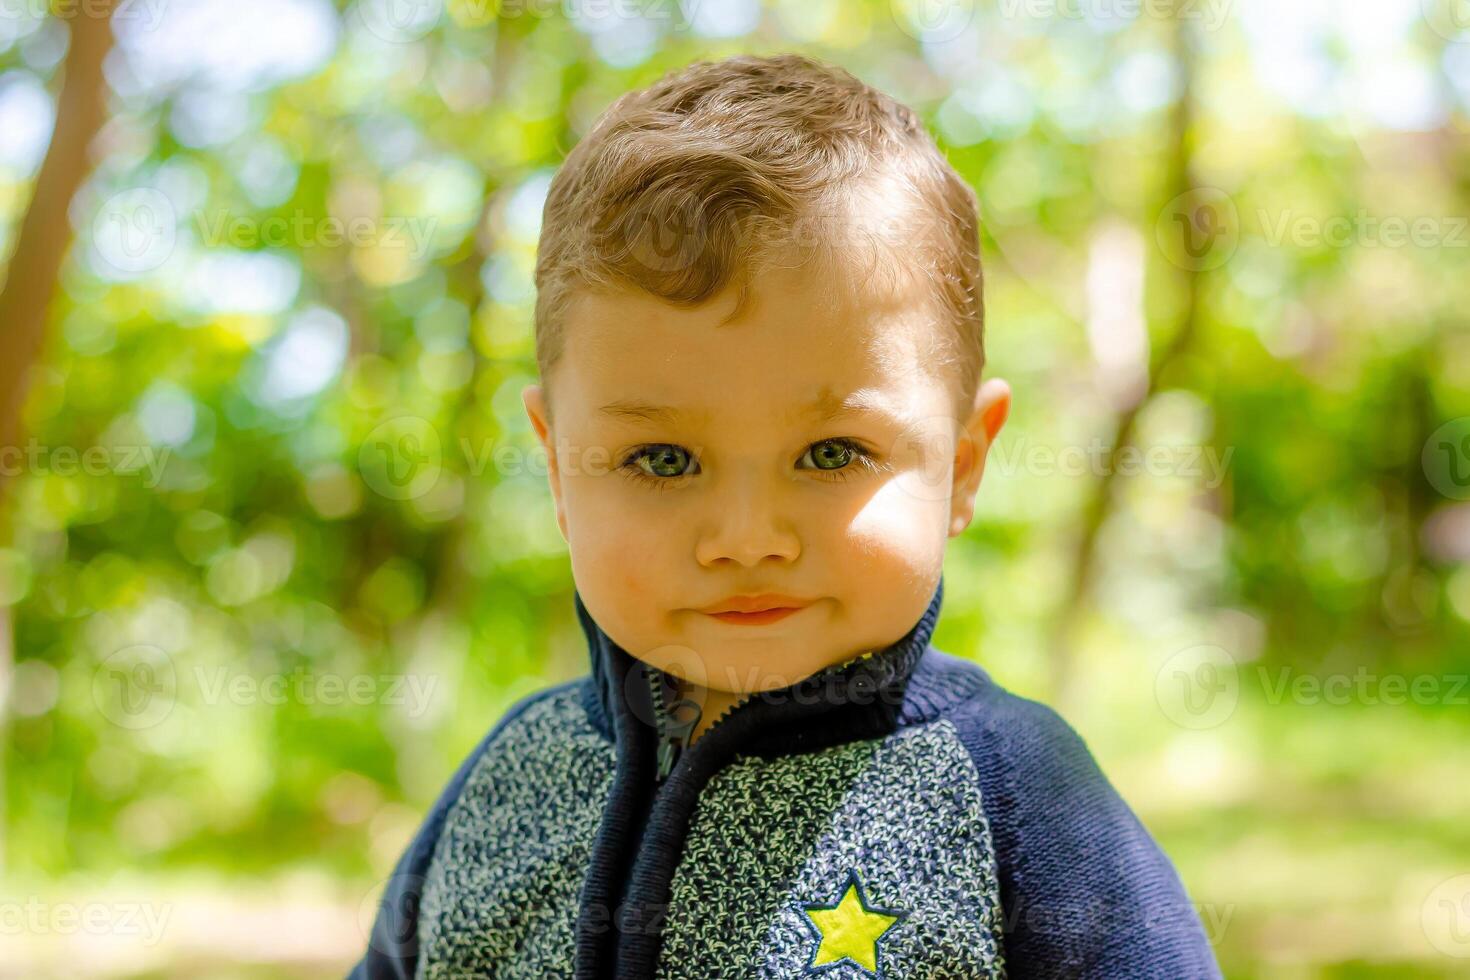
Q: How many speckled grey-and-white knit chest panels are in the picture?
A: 2